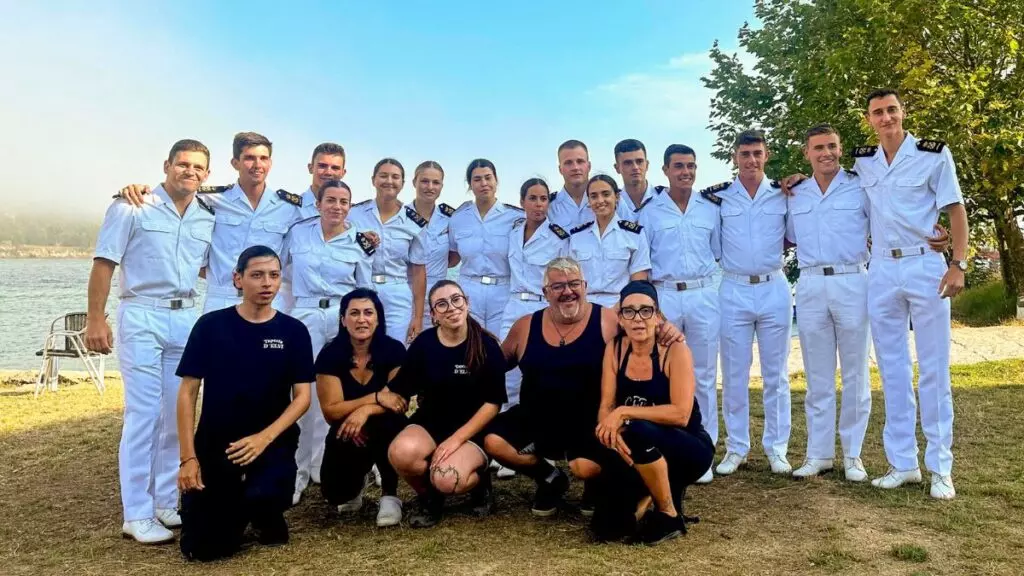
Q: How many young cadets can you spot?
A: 15